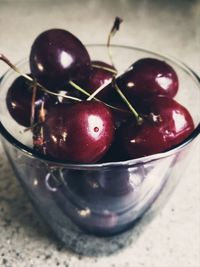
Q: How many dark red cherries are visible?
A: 6